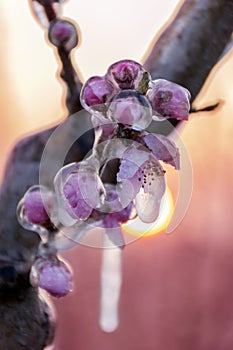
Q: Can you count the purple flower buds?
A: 8